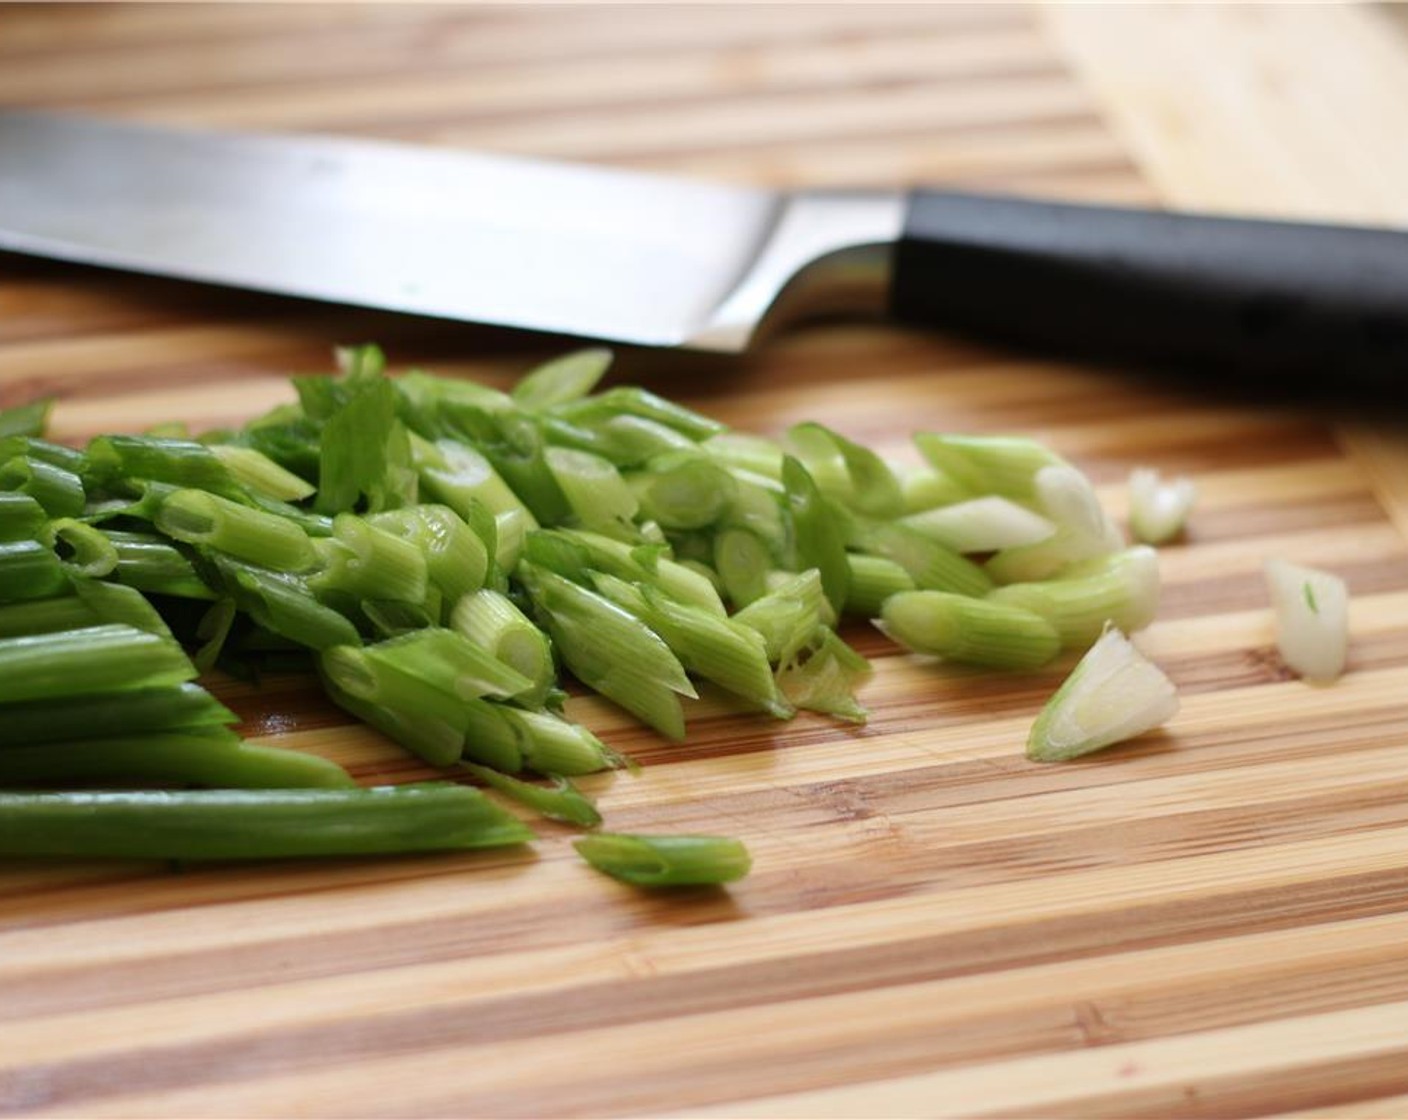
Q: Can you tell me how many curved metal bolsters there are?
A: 1